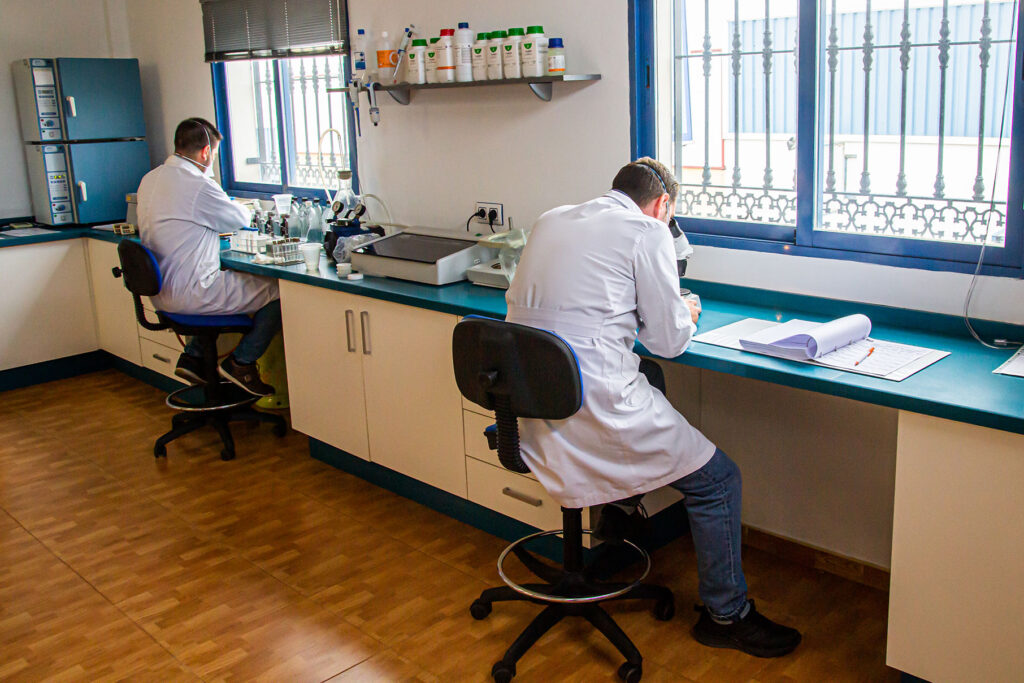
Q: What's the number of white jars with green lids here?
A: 6